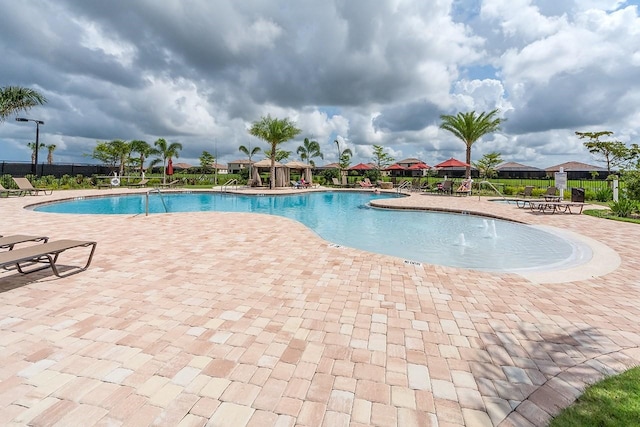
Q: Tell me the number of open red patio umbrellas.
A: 4